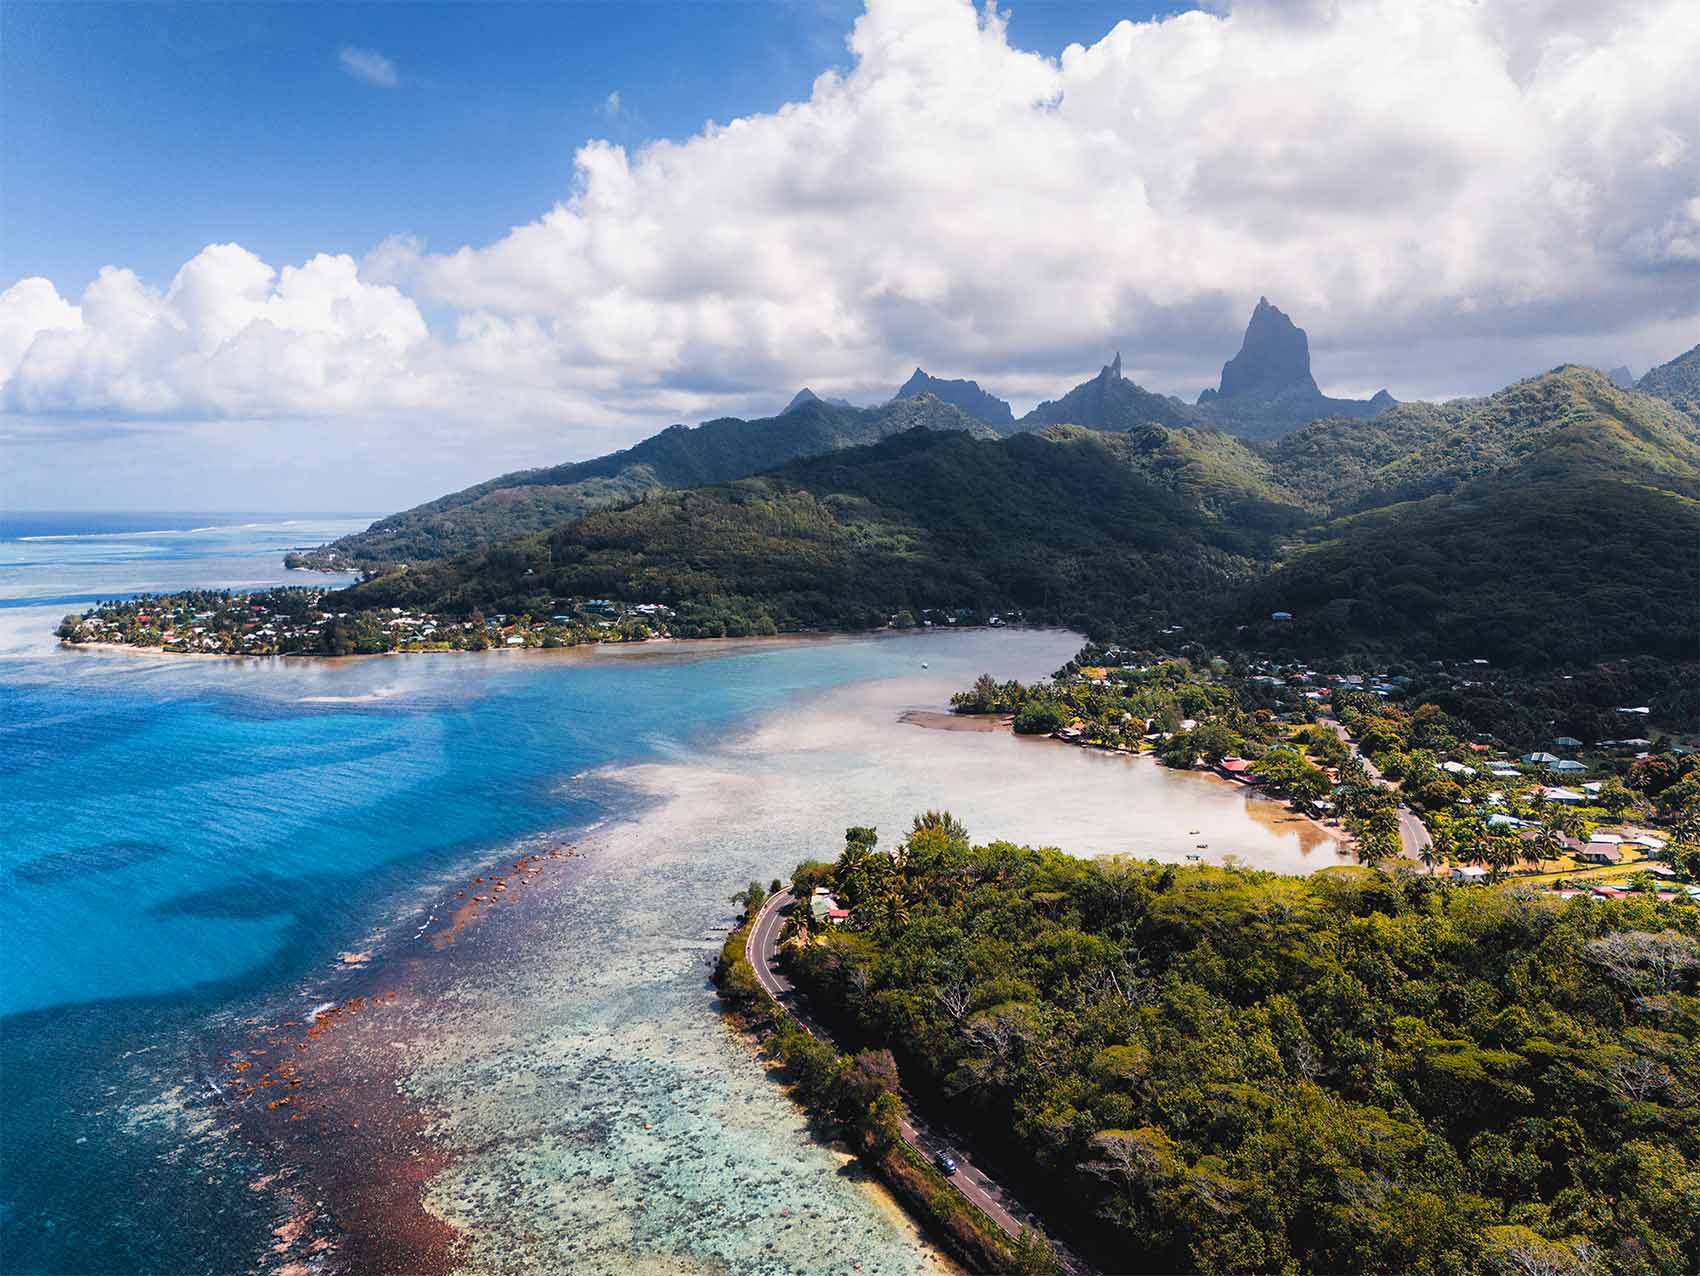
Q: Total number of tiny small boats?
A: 4